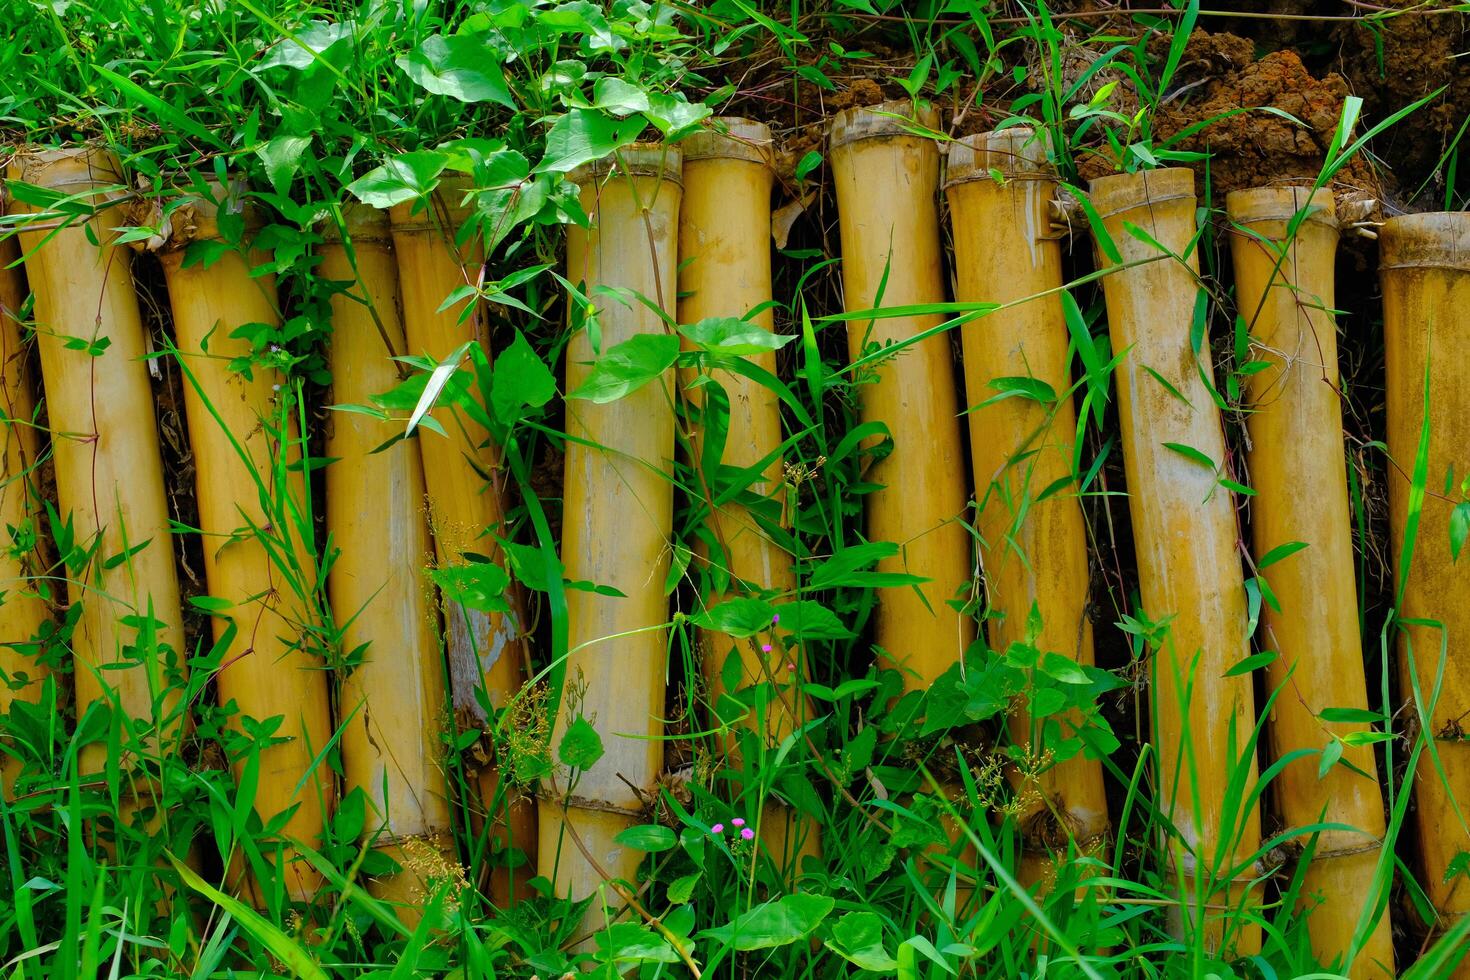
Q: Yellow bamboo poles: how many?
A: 12